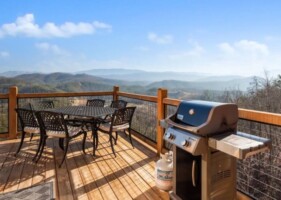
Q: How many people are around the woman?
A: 0